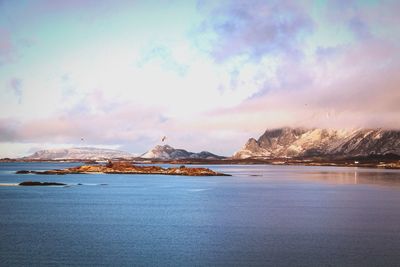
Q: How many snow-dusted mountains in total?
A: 3